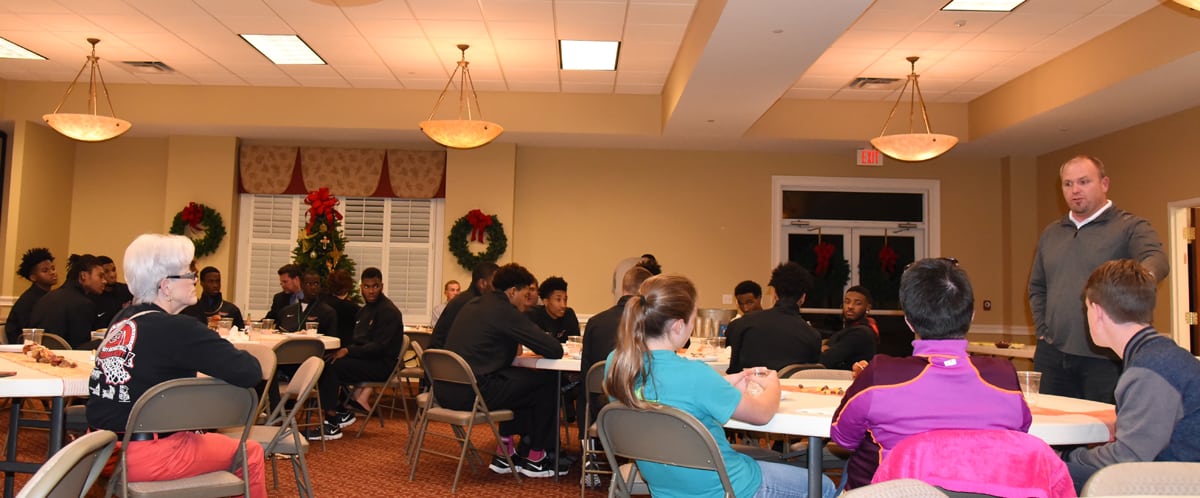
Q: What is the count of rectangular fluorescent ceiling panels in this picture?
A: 4